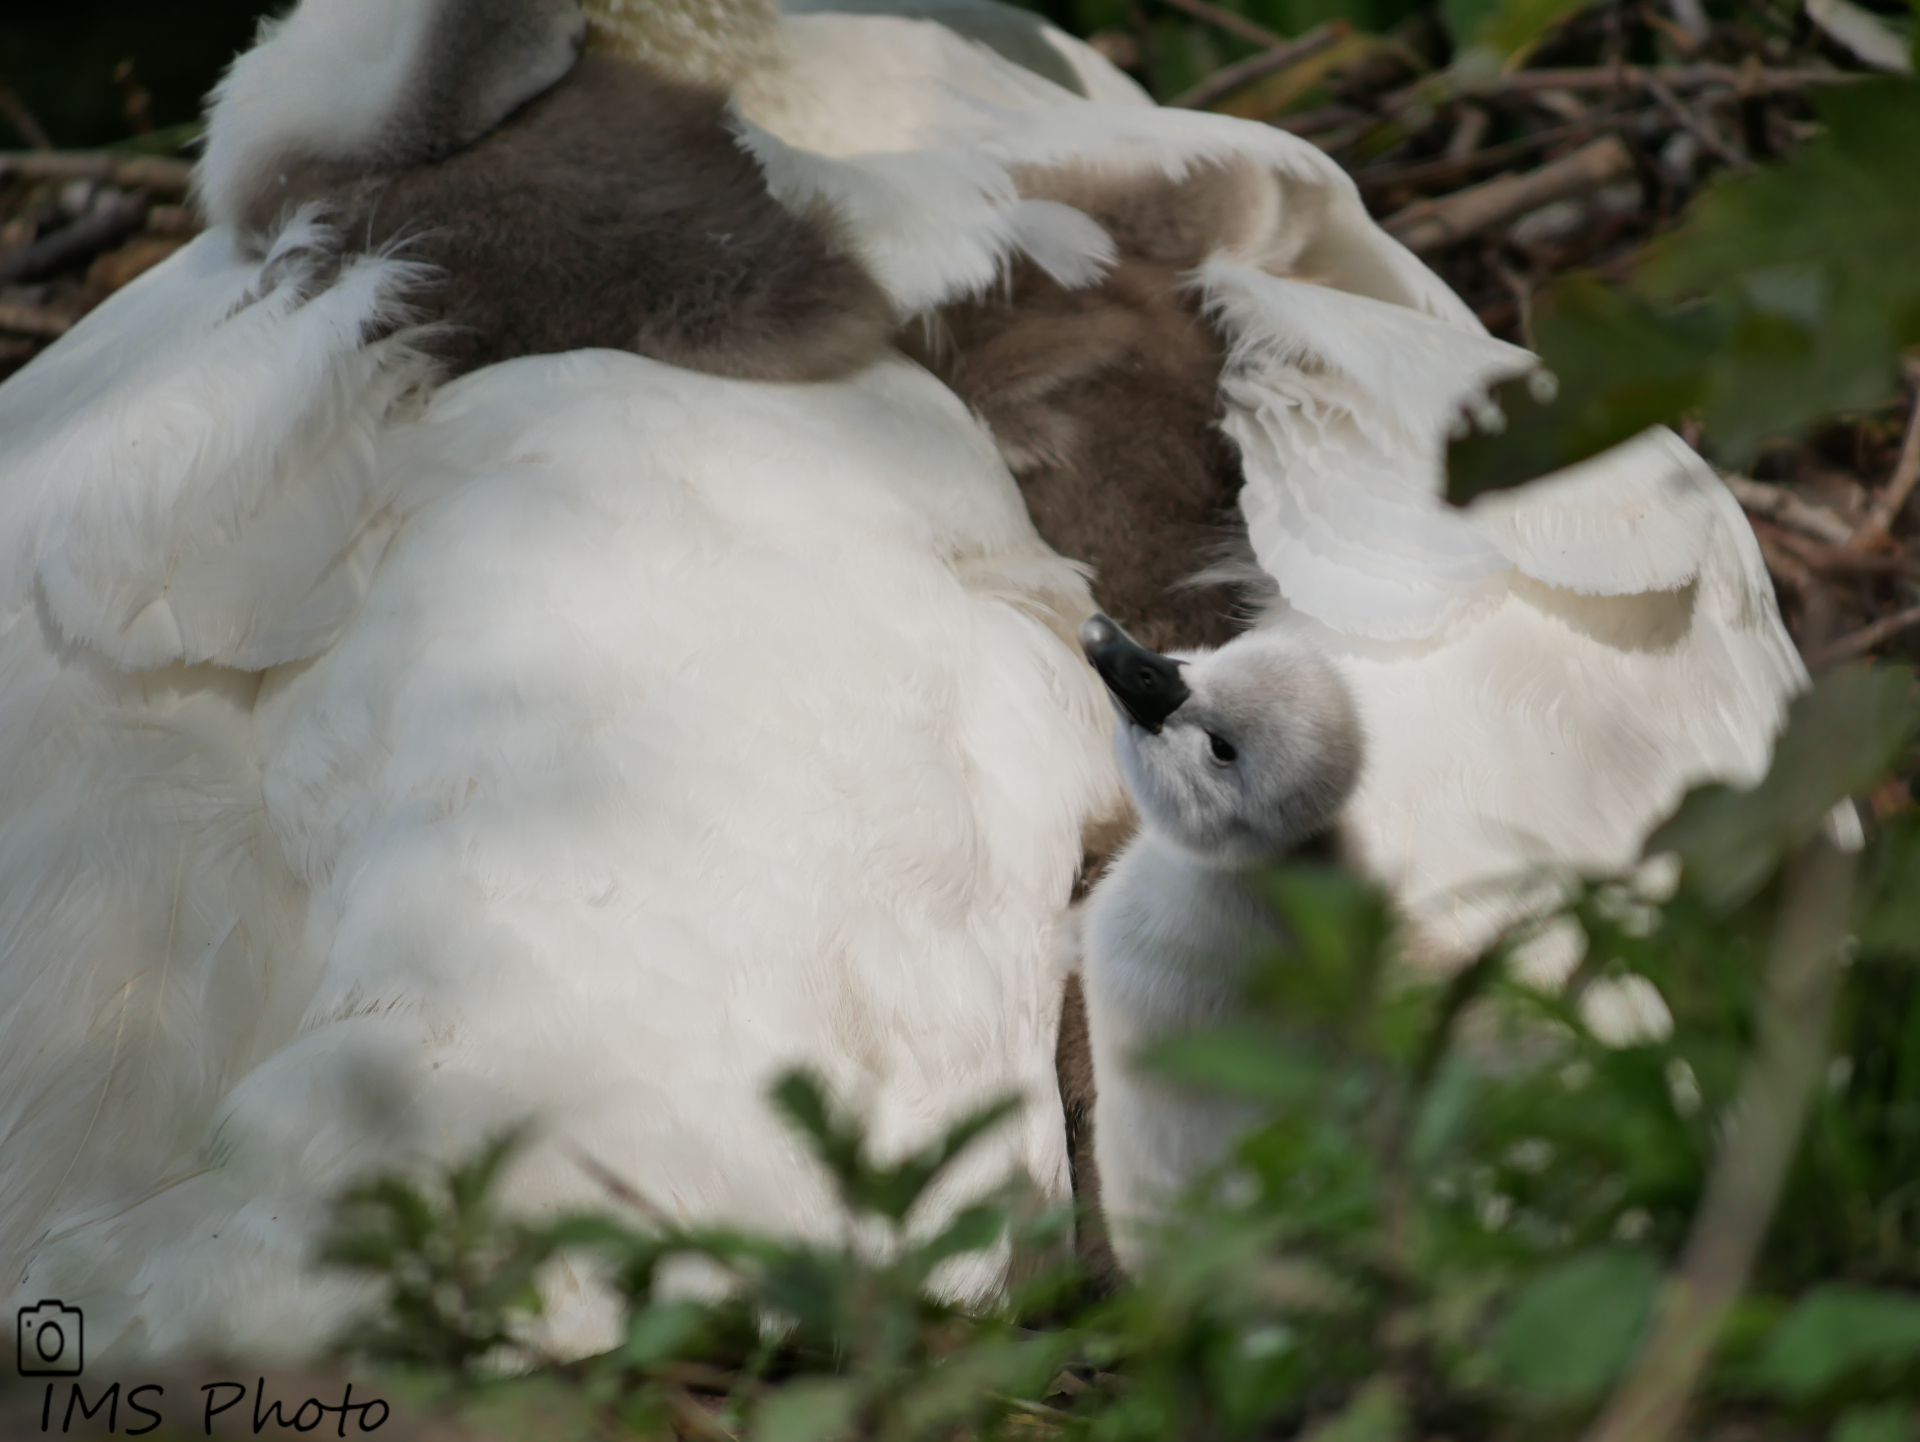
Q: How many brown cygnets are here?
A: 2